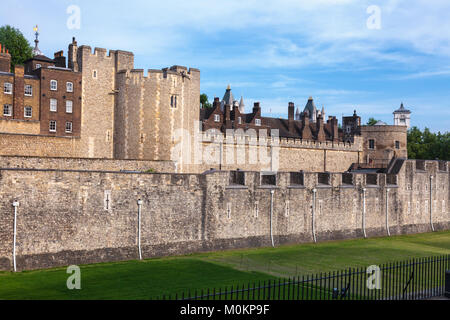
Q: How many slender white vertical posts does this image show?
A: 7